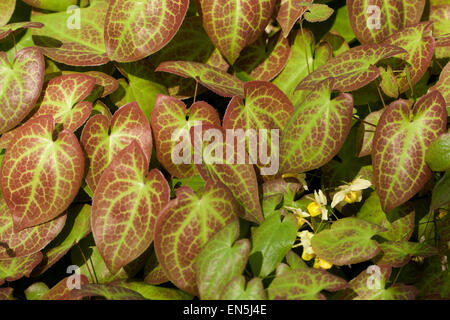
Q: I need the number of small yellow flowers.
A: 5